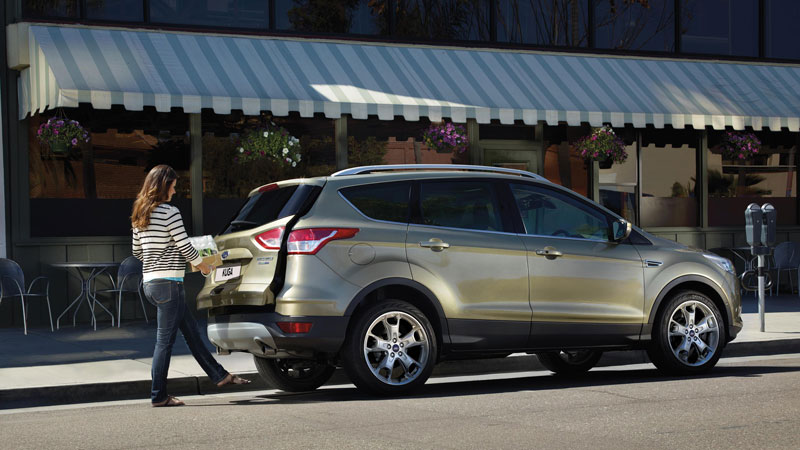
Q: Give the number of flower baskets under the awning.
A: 5